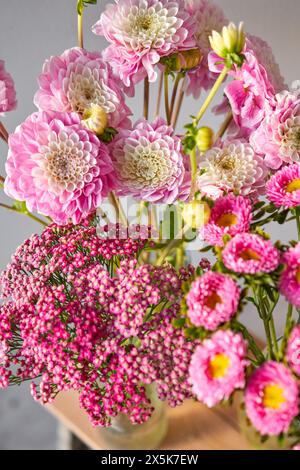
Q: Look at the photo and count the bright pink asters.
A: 8